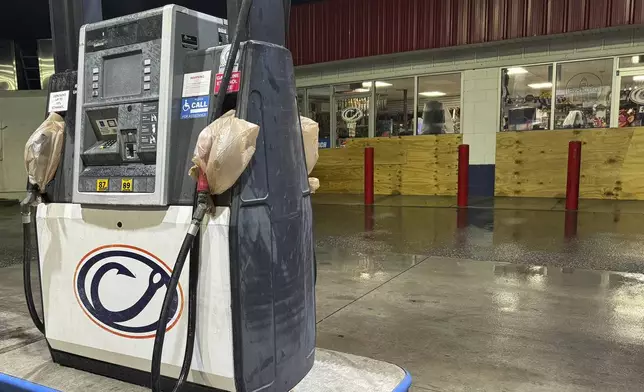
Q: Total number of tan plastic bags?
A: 3